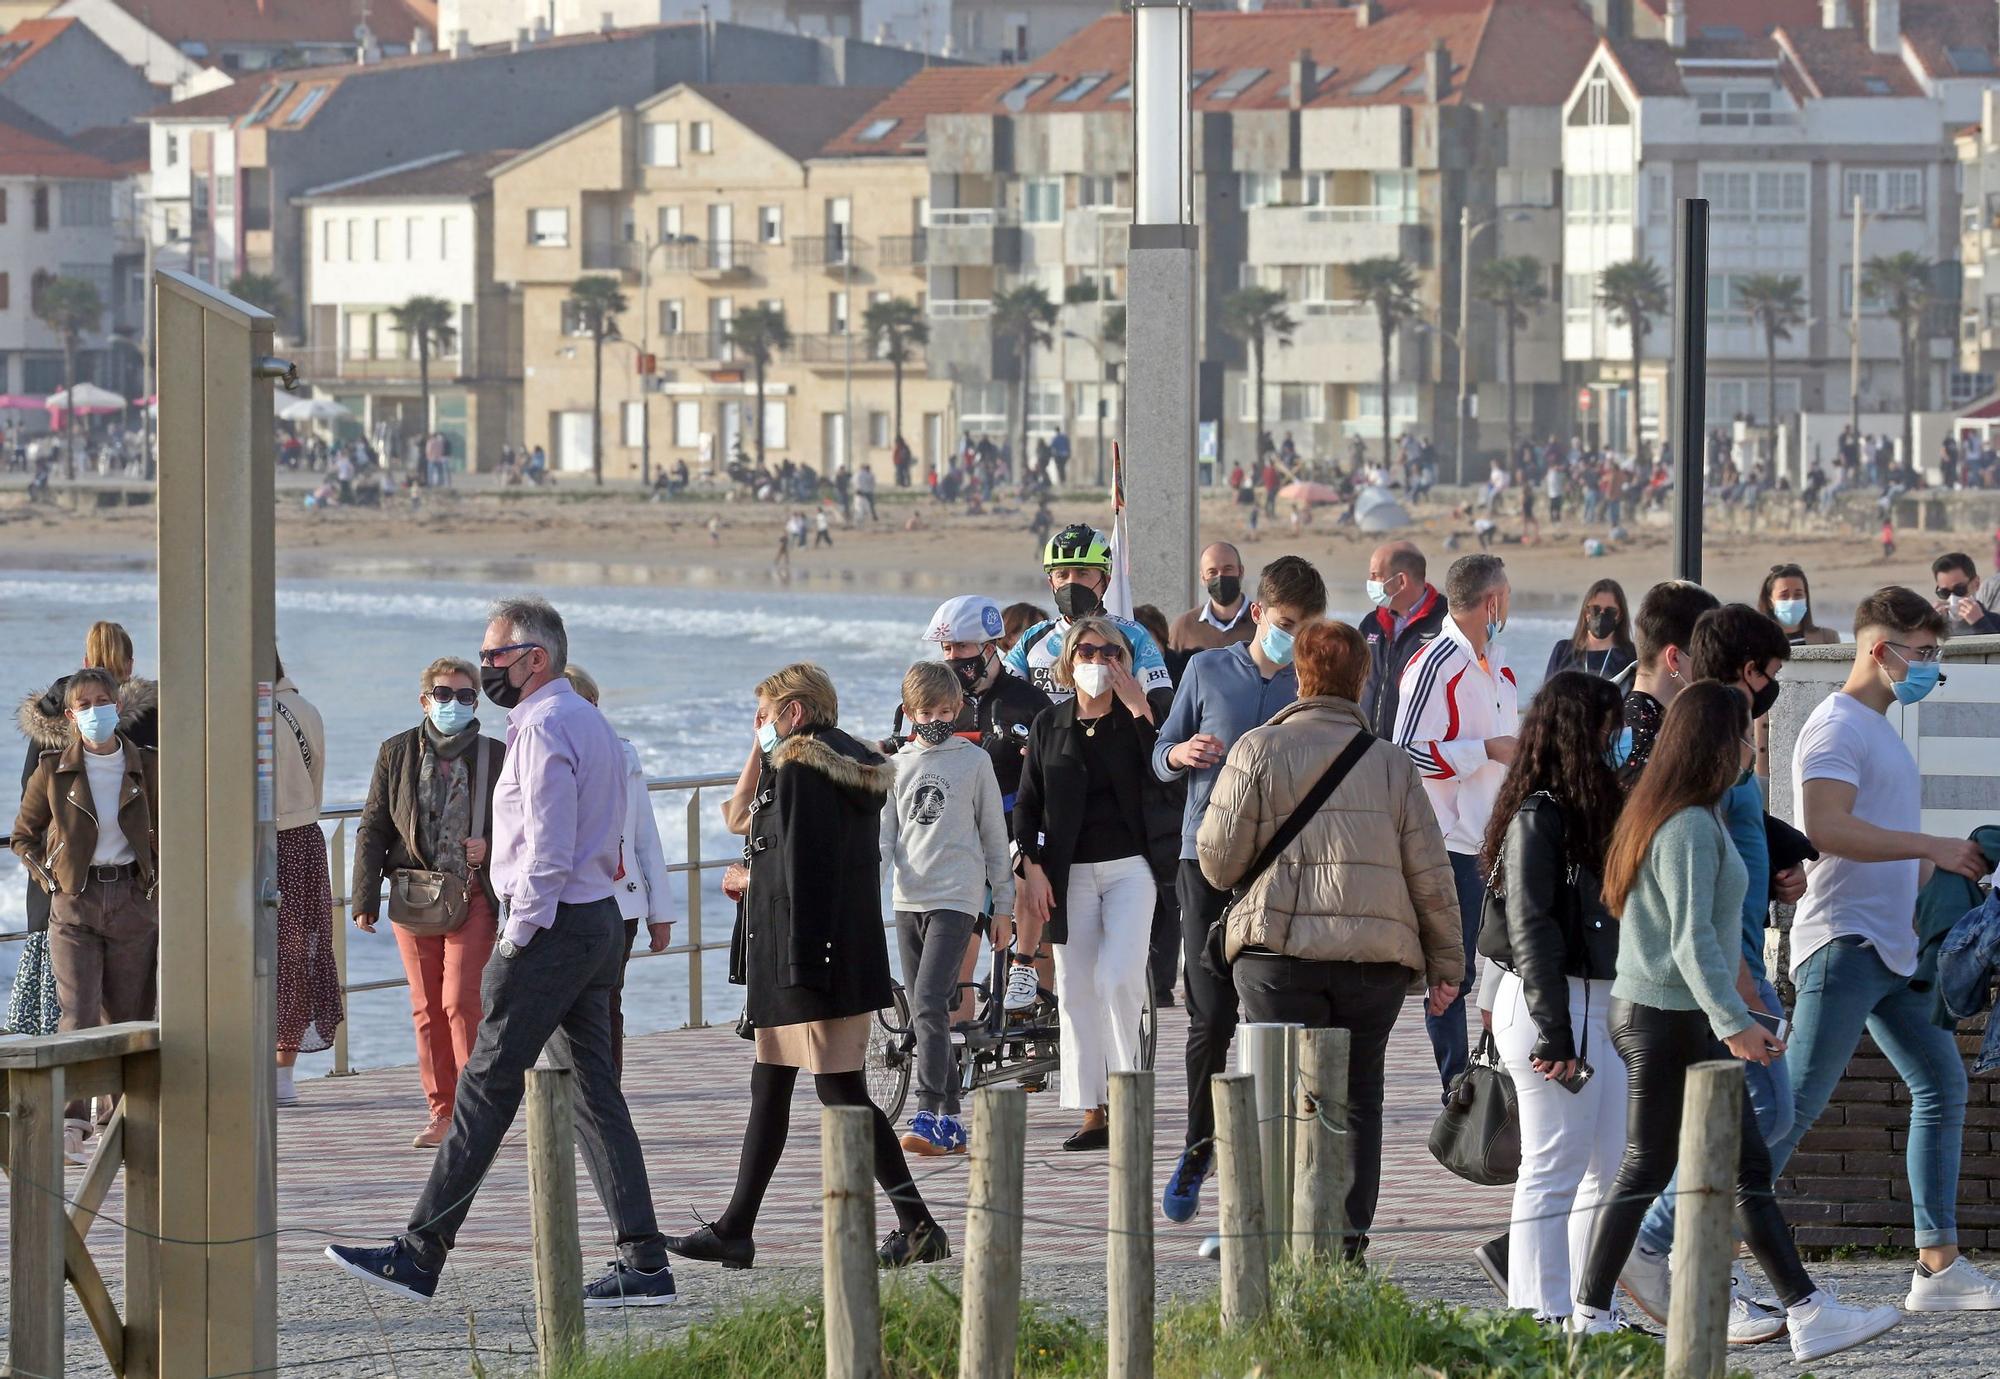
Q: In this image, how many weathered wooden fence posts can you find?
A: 7